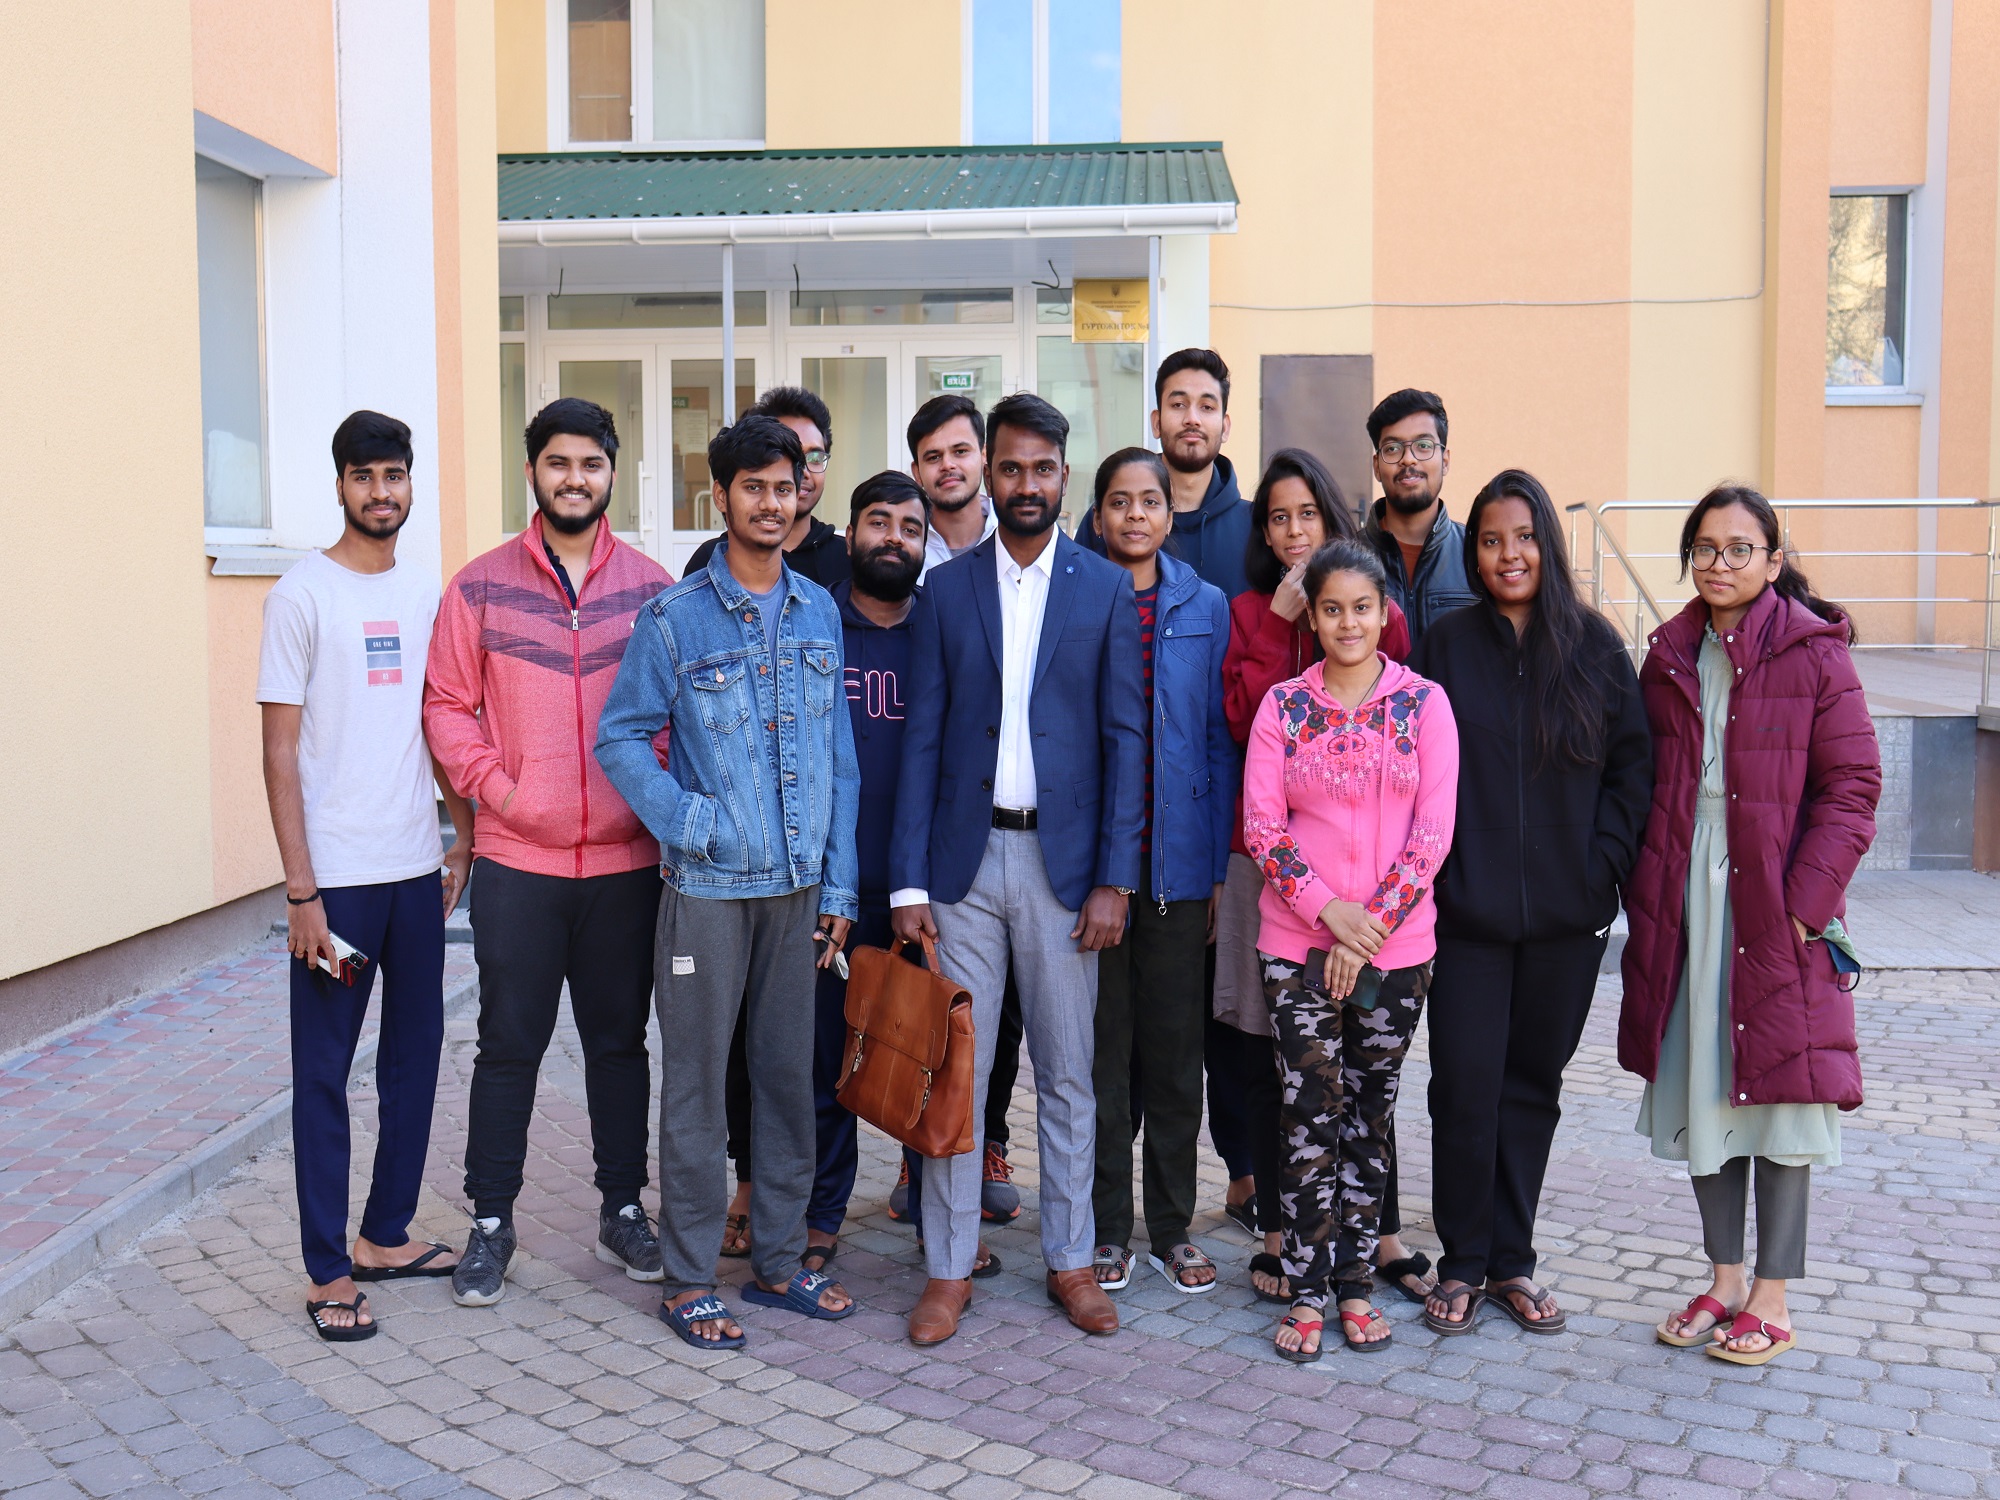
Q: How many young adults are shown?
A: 14